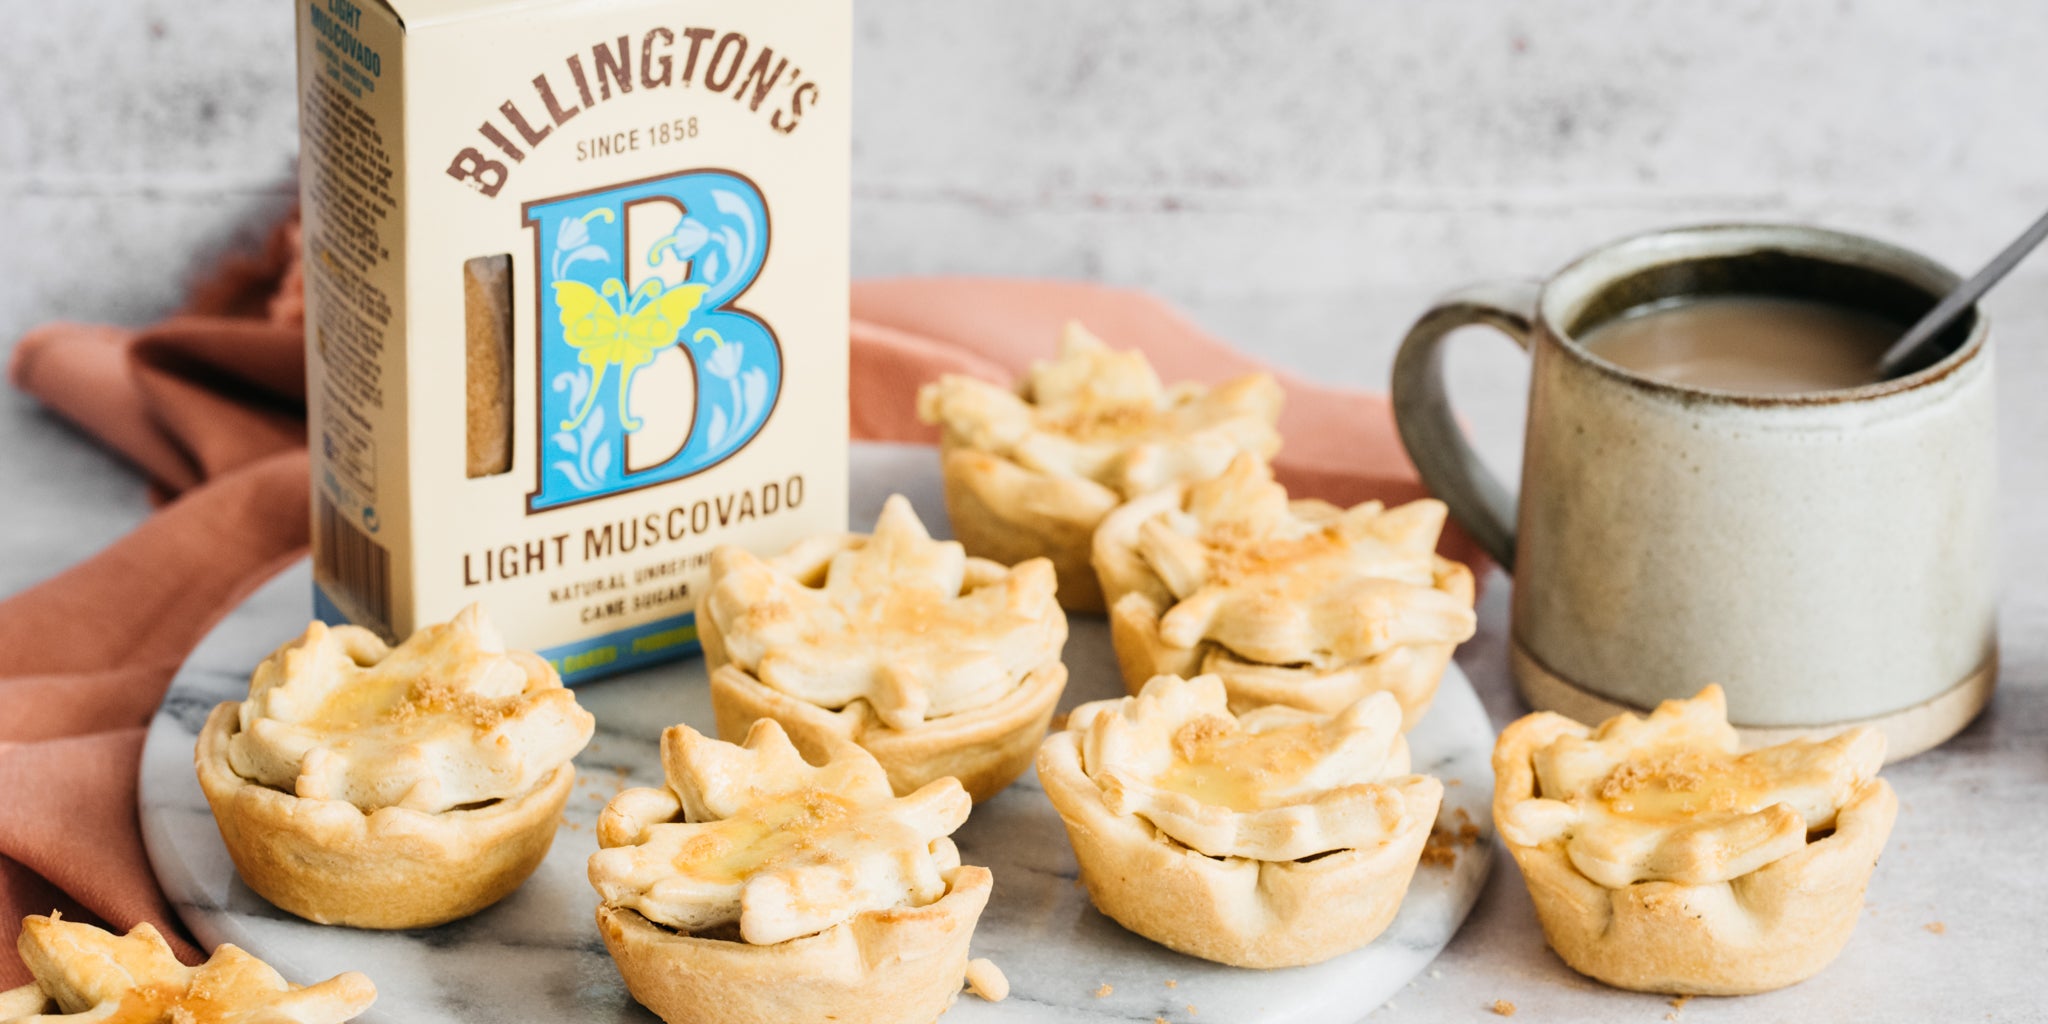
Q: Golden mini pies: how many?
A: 8